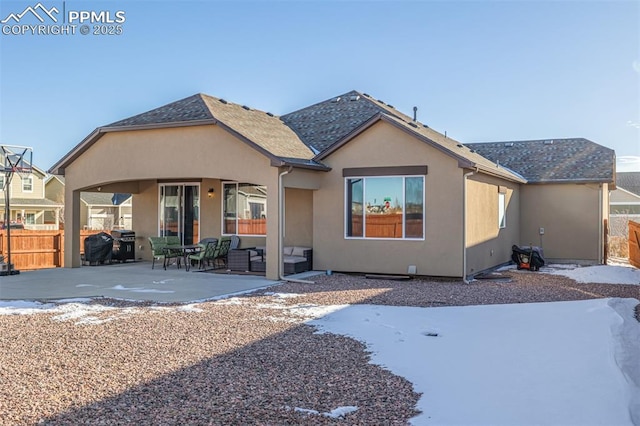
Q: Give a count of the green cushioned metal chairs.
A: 4